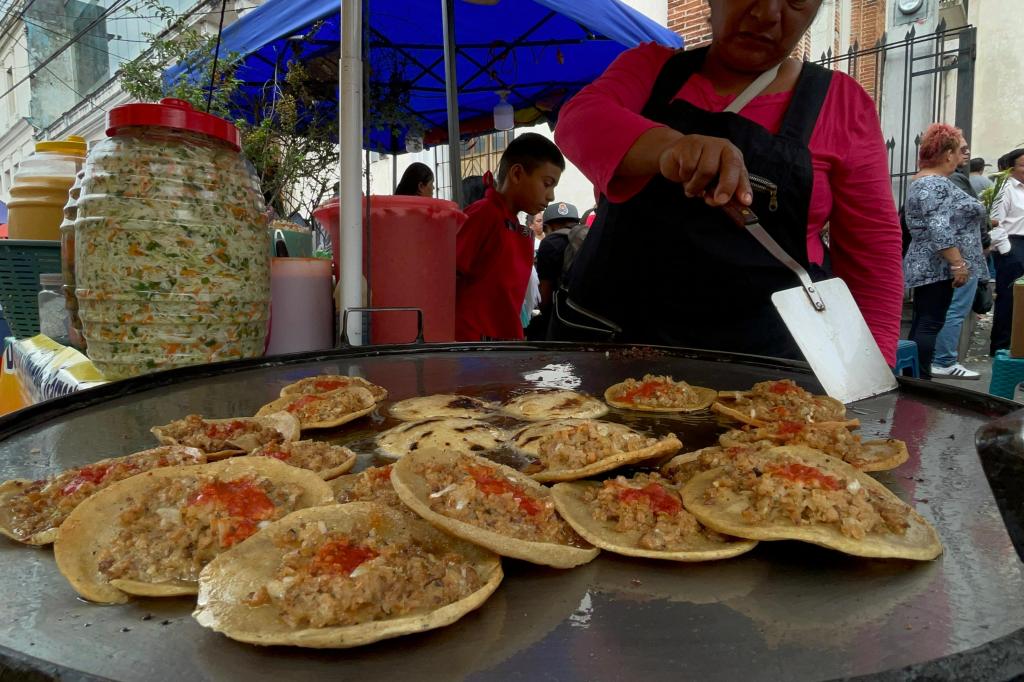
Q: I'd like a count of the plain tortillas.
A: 4